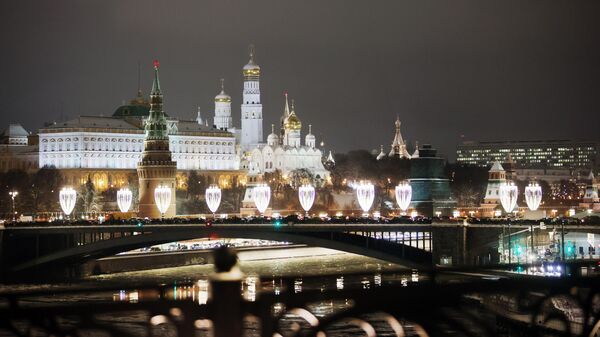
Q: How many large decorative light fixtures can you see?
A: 10